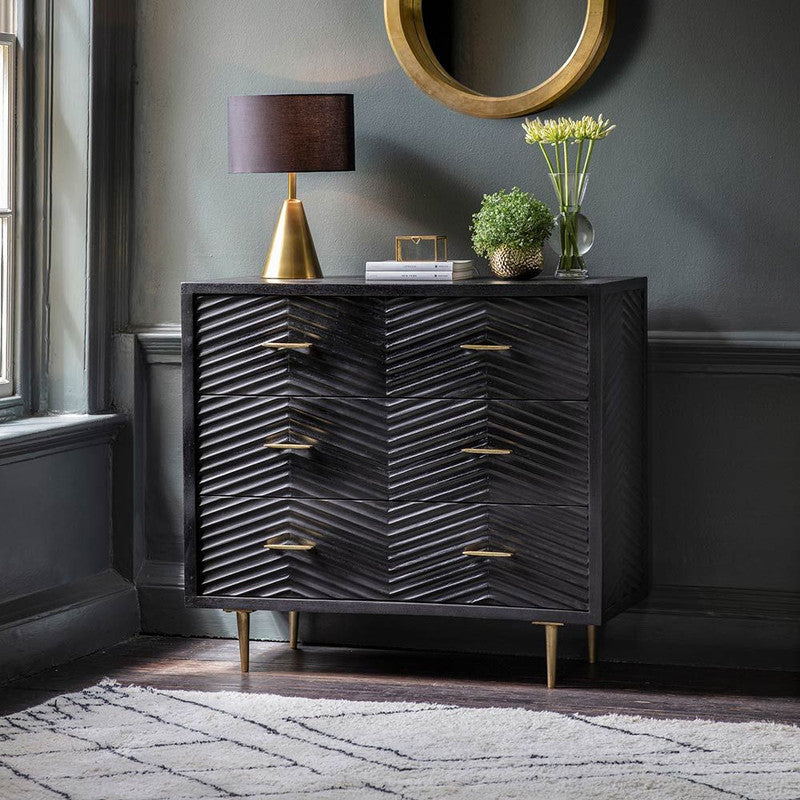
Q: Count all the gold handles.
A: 6